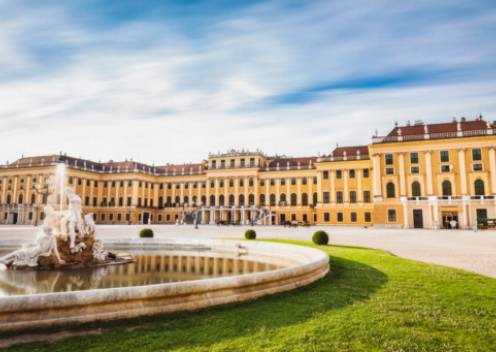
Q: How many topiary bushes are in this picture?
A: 3